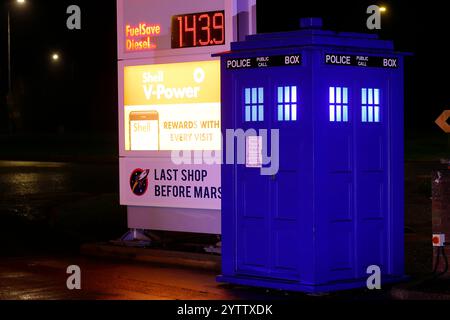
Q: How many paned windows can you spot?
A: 4